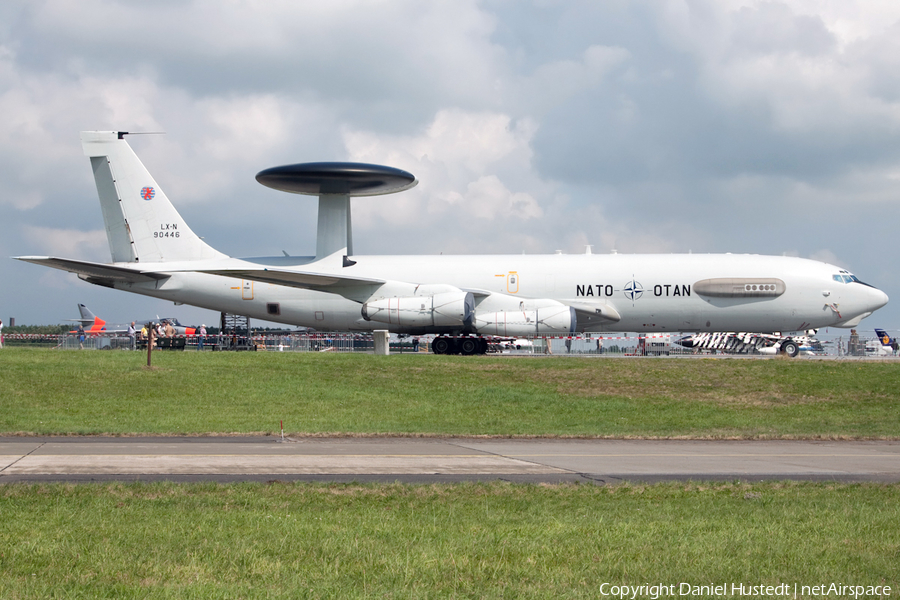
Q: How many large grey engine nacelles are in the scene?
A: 2